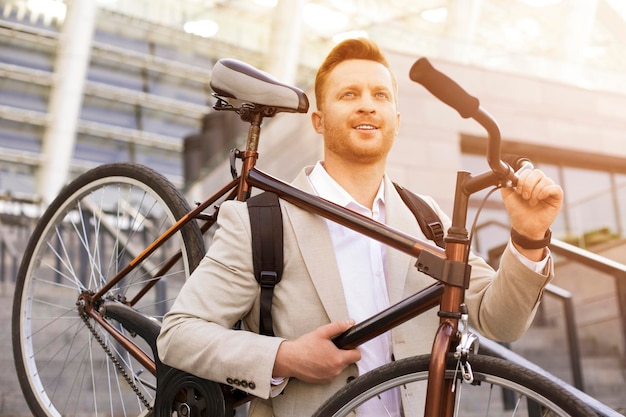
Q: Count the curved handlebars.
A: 1